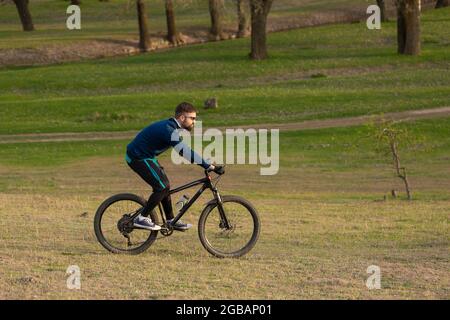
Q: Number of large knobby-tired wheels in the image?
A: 2